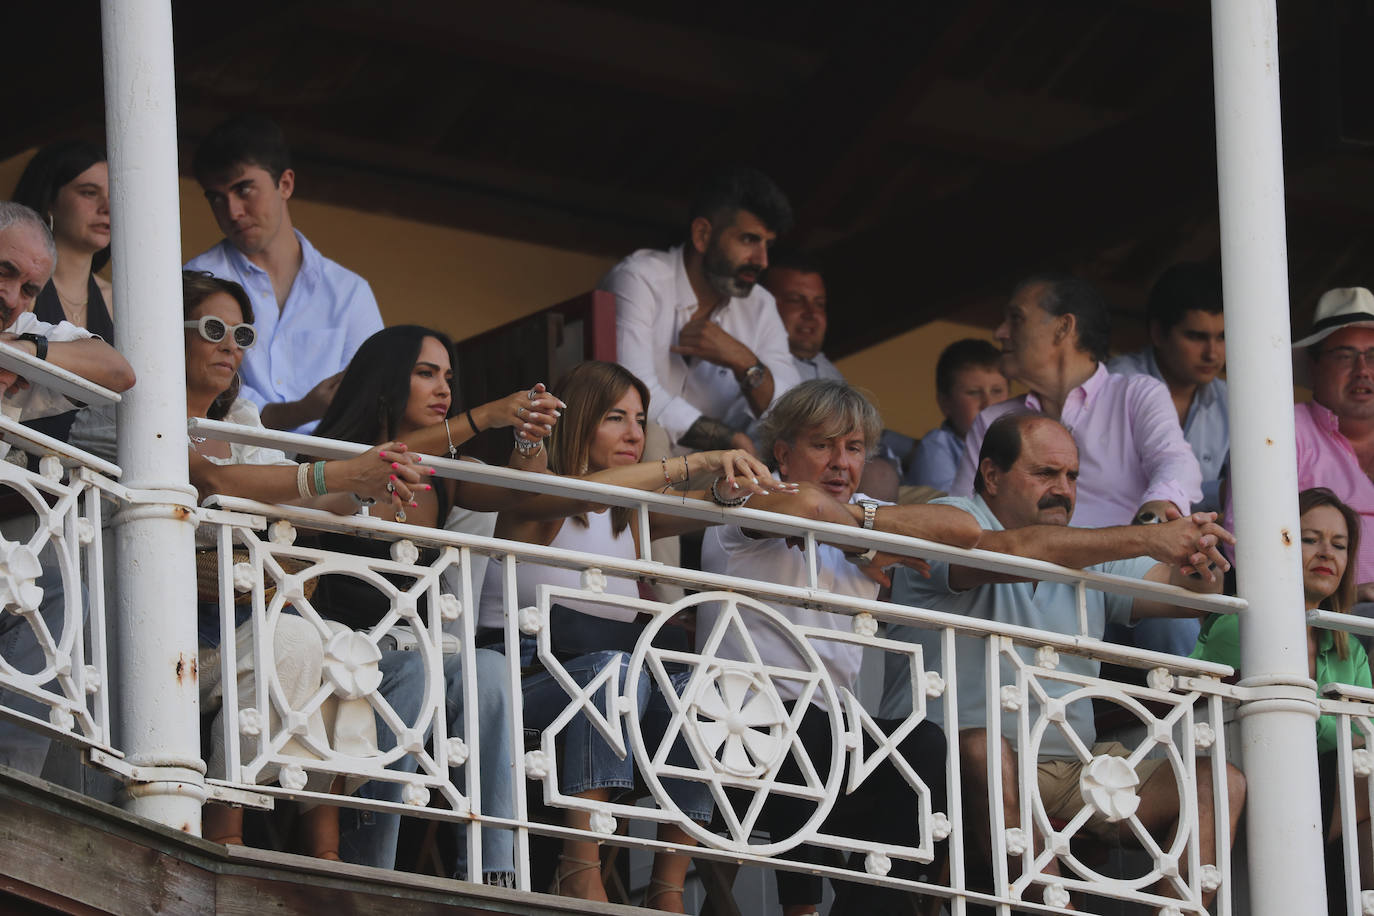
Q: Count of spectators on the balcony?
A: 15